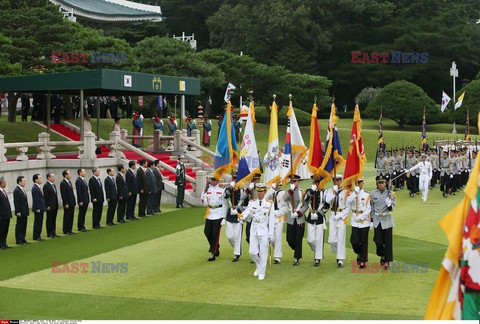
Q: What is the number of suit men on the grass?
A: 13